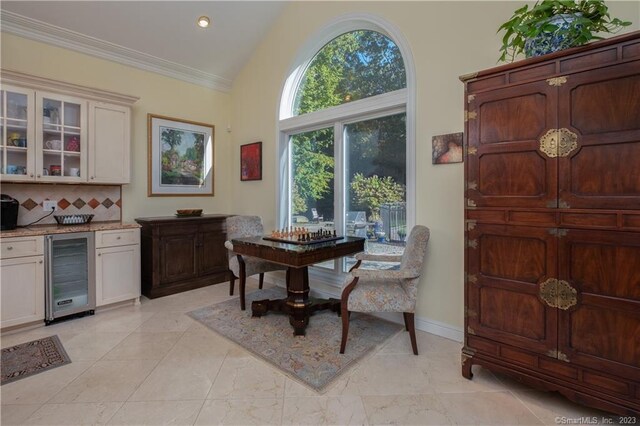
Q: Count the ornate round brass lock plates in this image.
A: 2